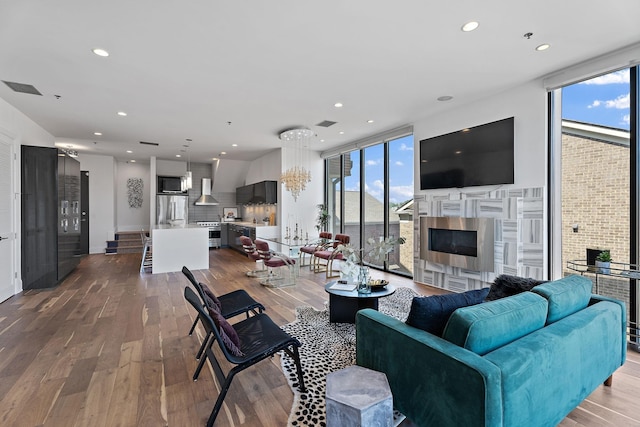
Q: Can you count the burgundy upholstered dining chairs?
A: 4